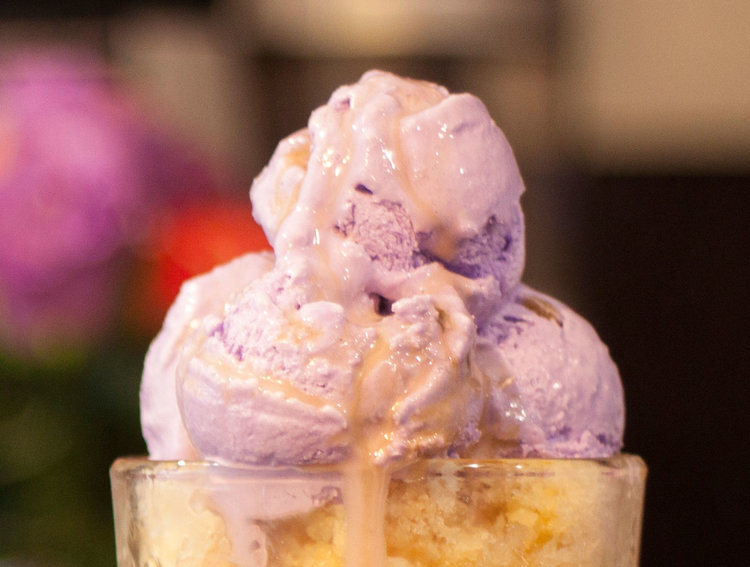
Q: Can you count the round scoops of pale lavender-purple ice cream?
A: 4